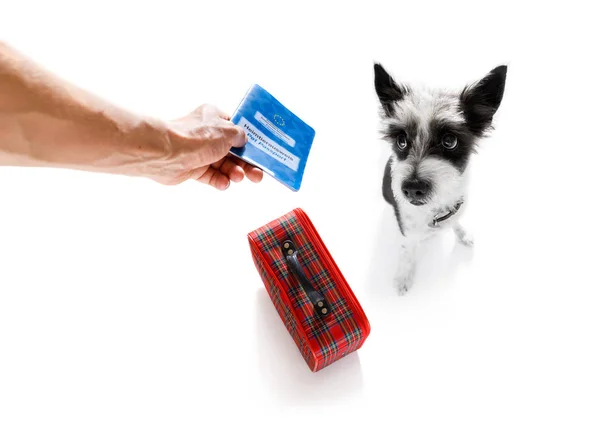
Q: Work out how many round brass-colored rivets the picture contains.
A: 4